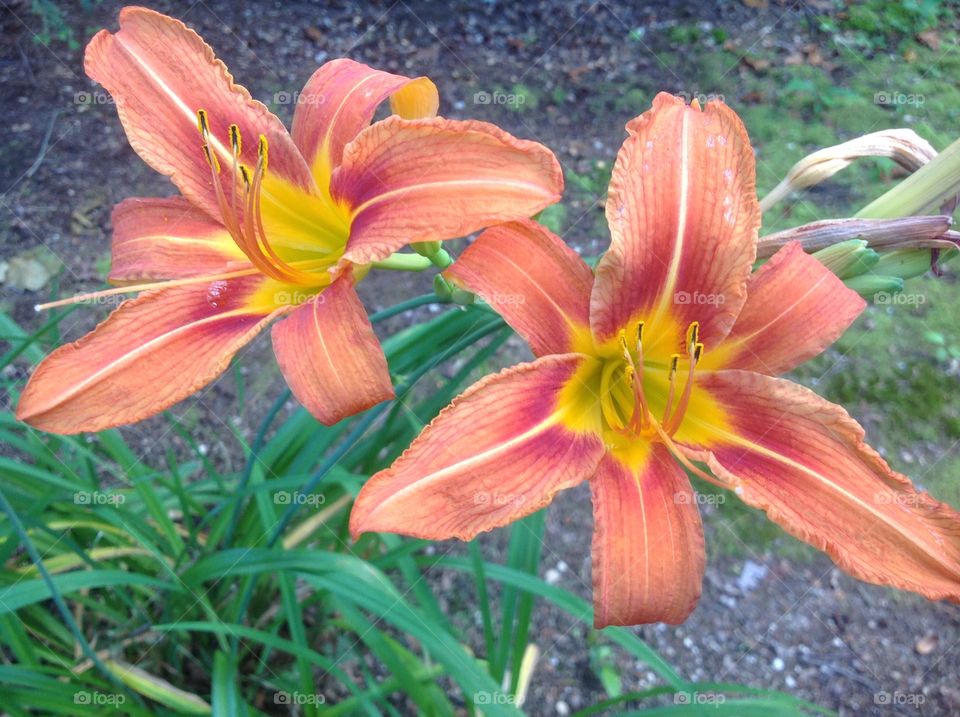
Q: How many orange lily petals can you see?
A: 12